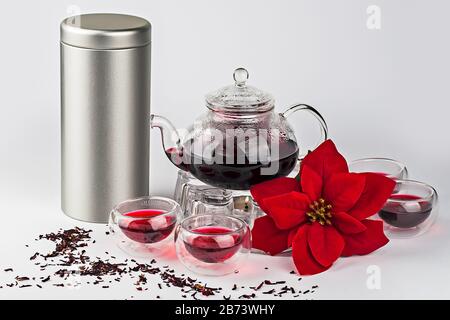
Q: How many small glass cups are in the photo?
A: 4